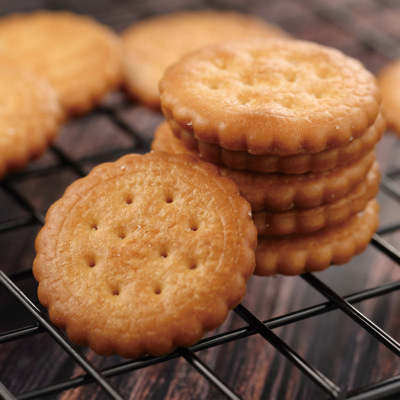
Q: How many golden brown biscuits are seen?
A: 10